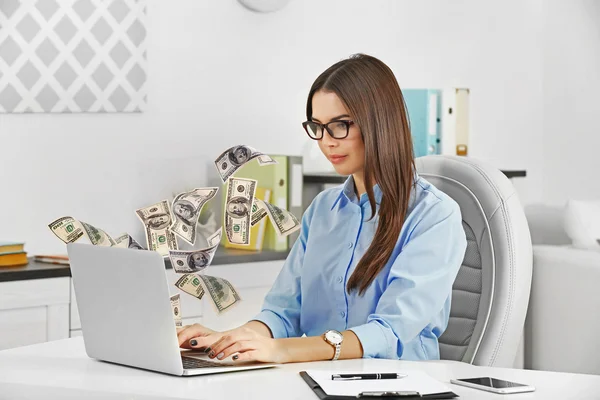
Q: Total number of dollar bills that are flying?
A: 10